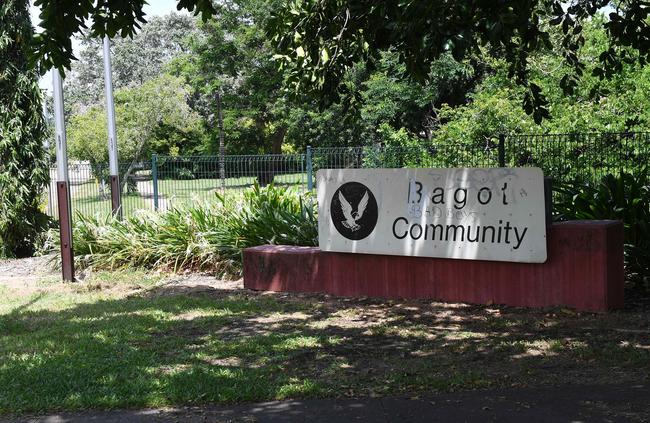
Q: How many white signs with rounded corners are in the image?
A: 1